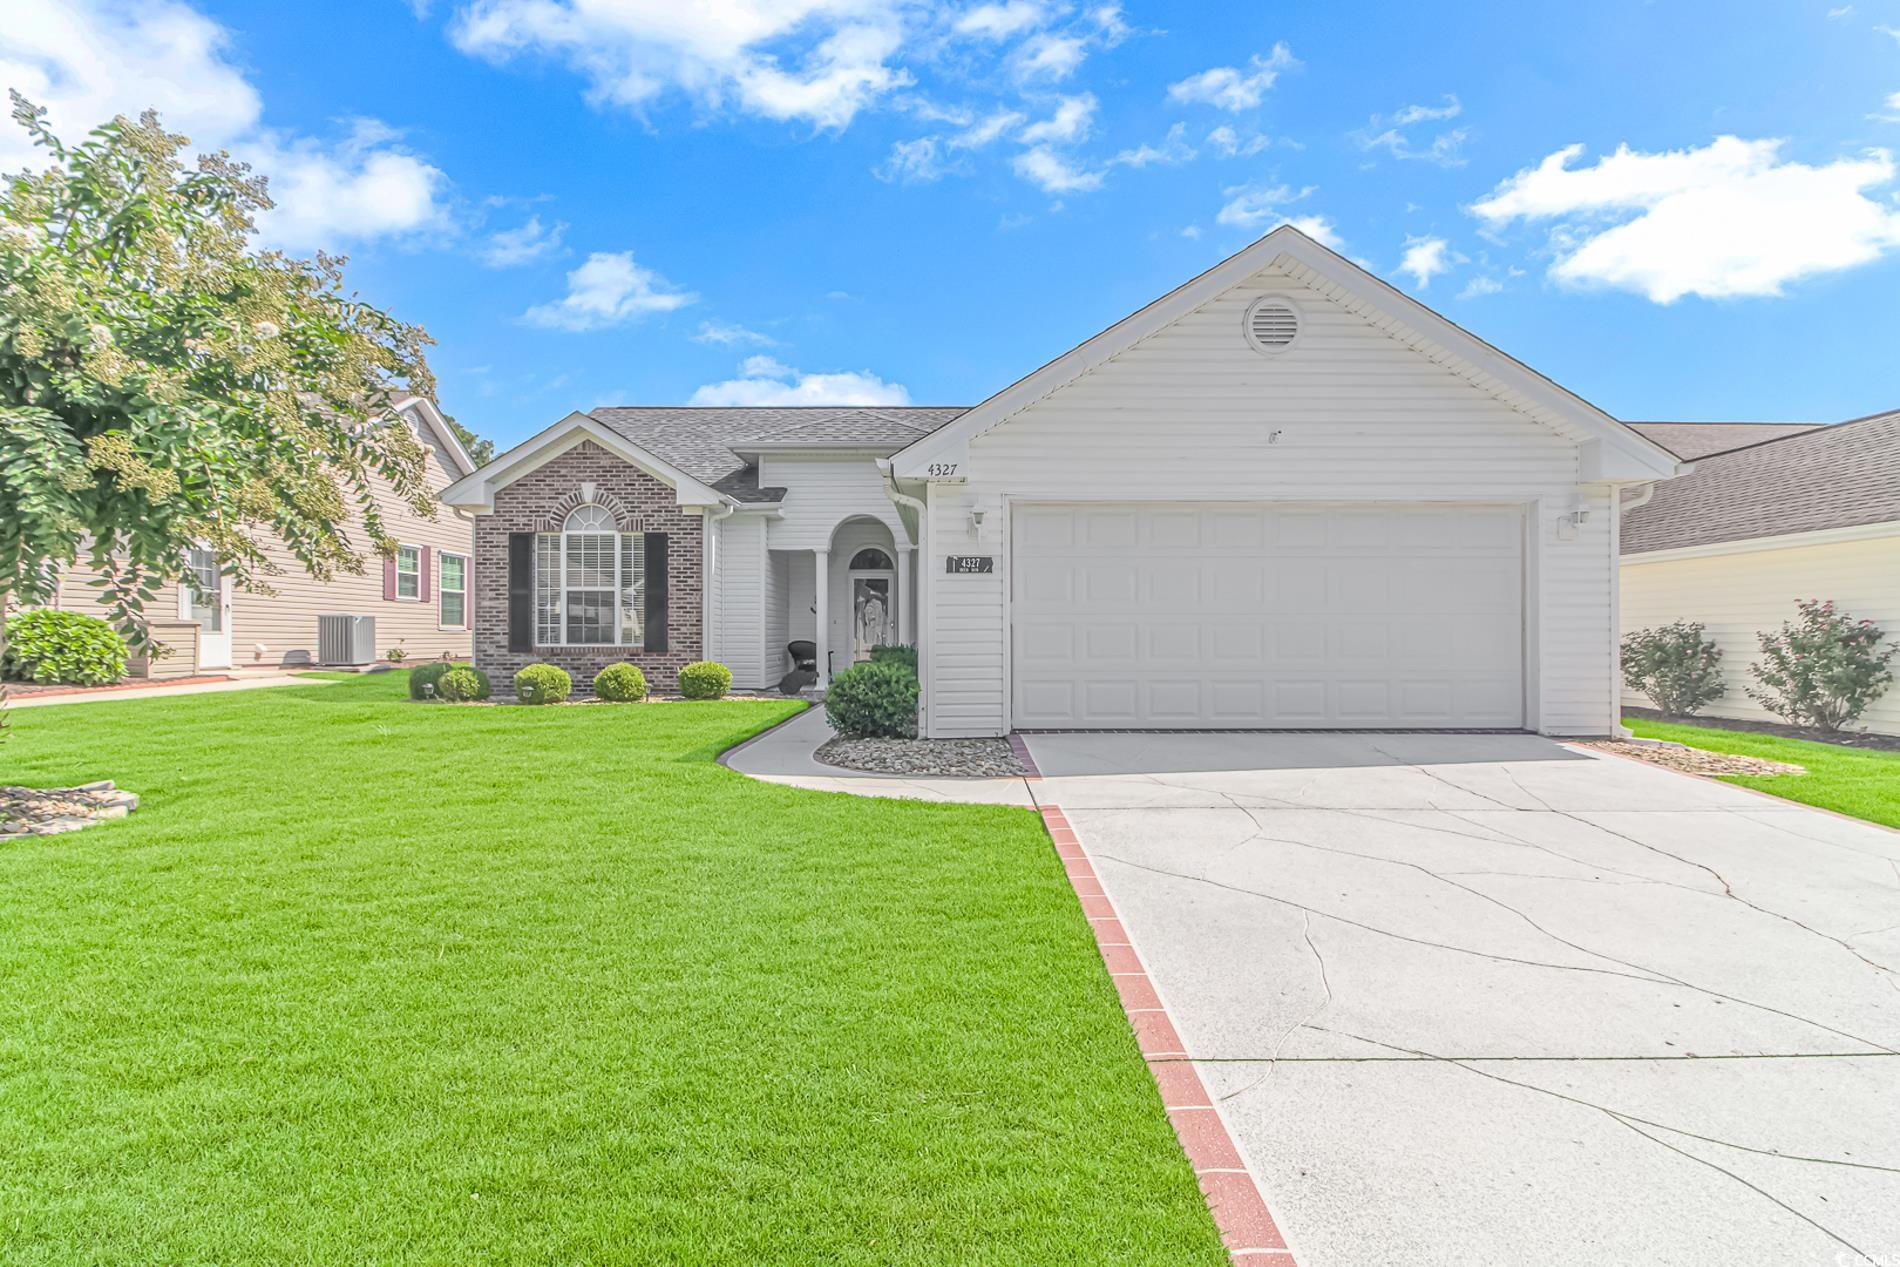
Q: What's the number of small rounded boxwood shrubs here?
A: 5